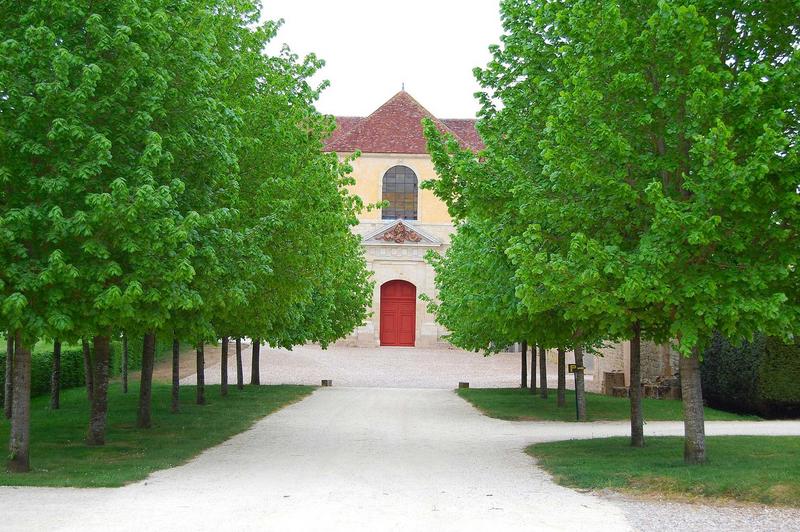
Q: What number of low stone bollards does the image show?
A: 2